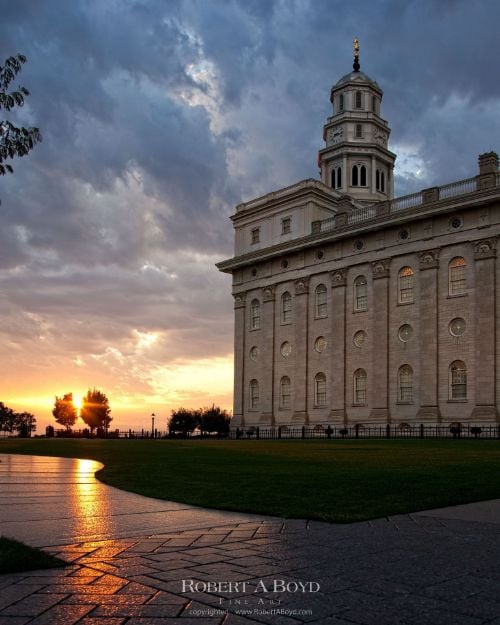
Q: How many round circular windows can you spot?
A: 12